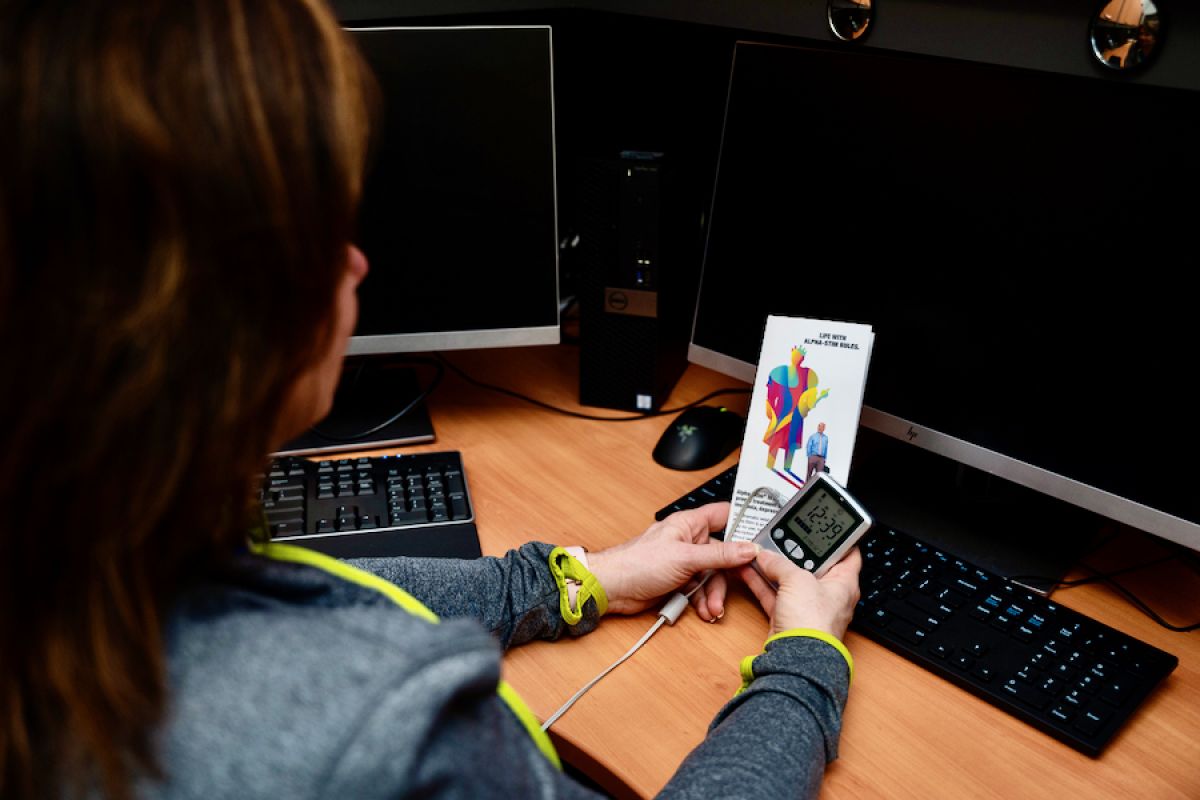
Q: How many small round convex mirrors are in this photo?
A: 2